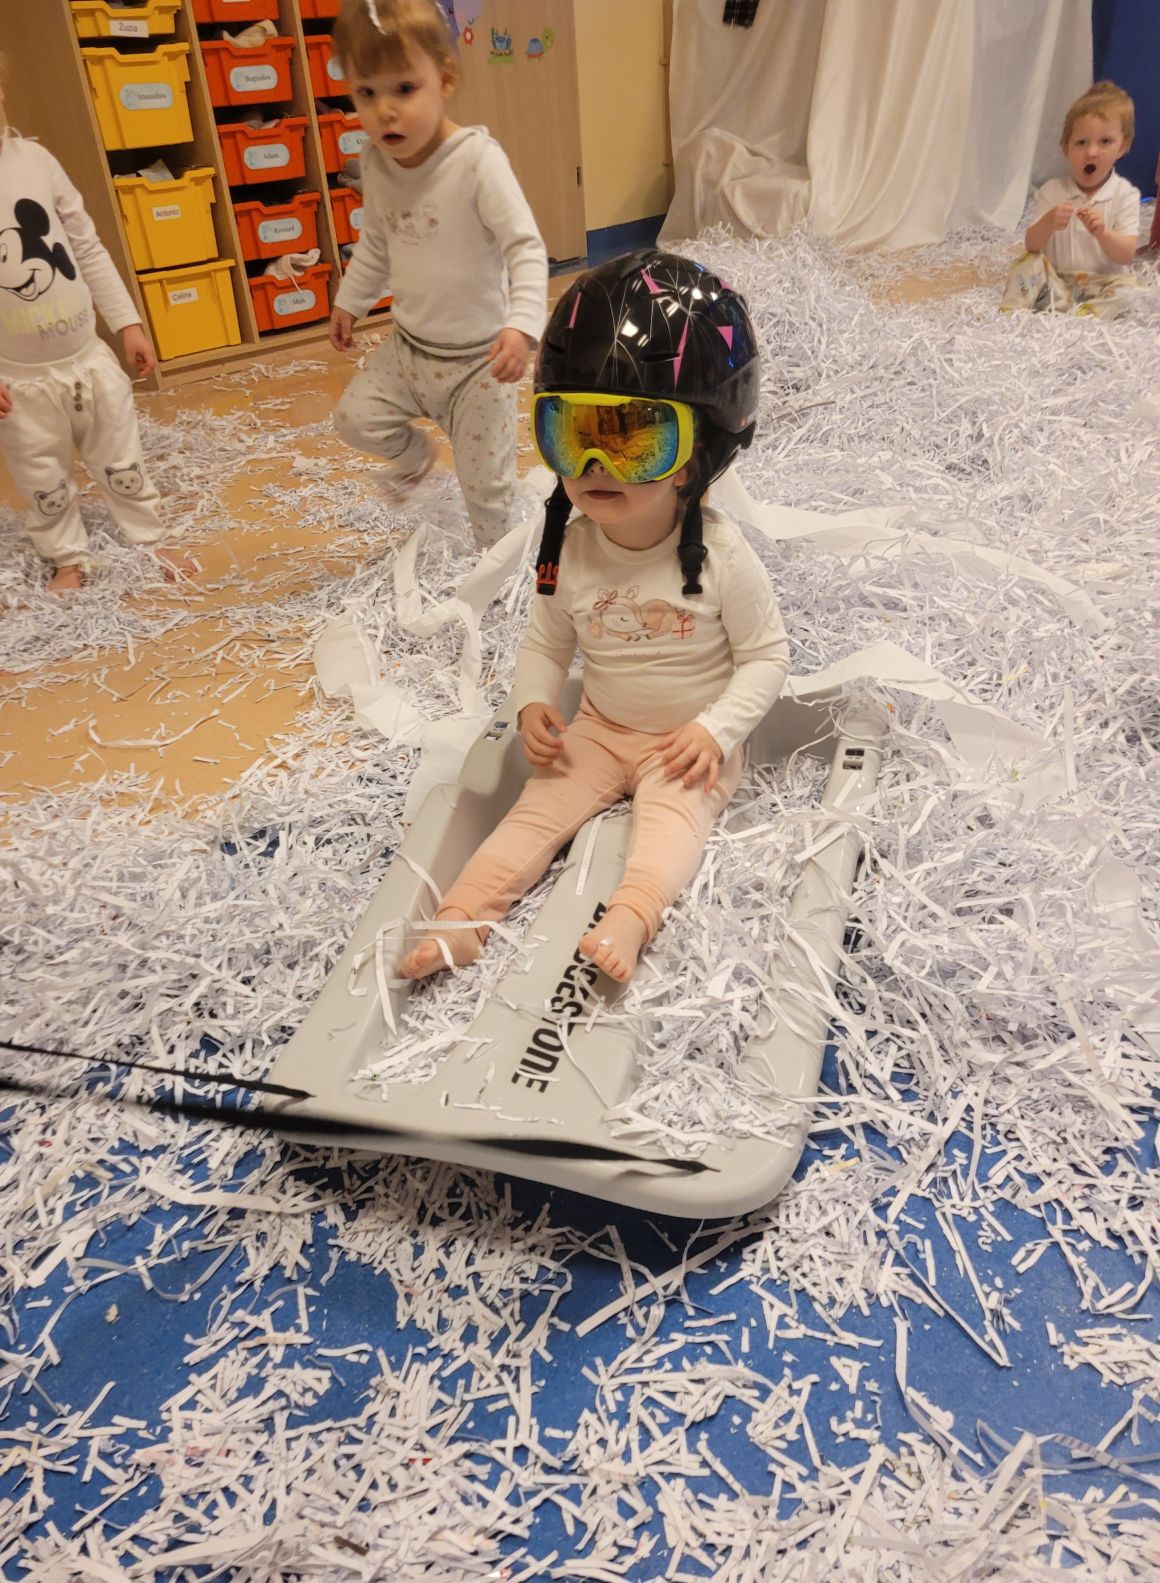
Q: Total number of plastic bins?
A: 14